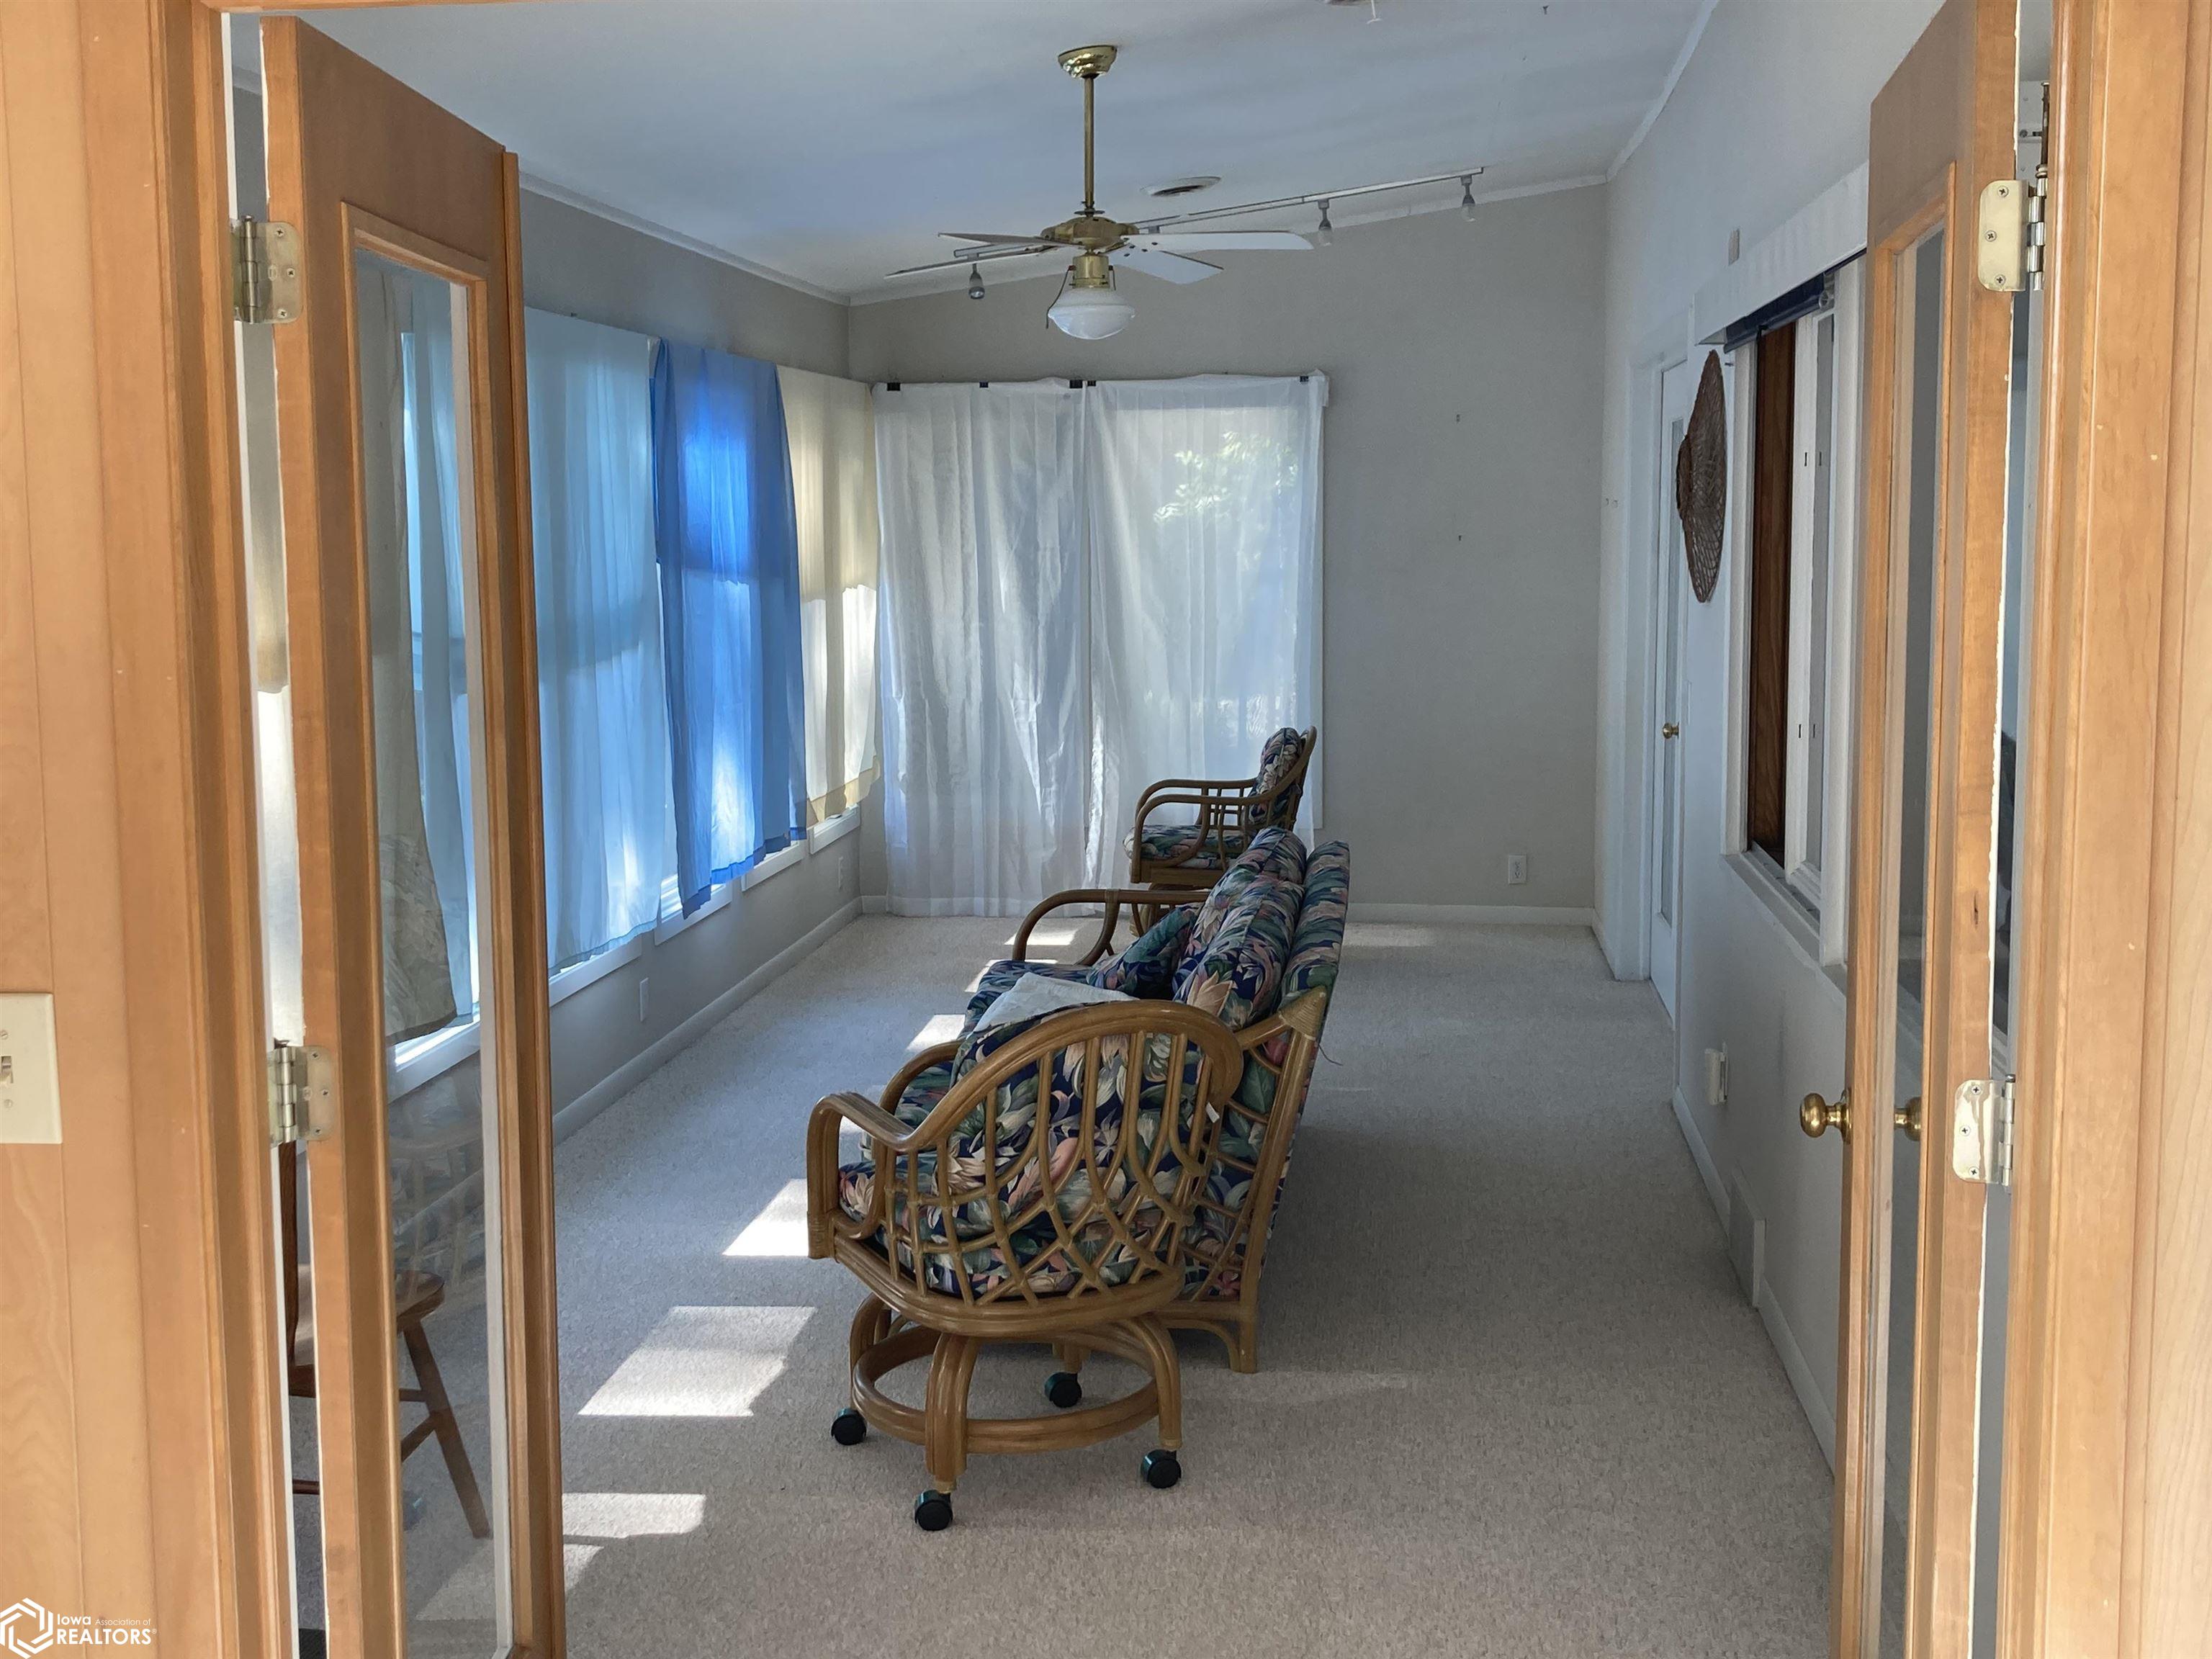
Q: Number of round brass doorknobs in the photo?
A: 3